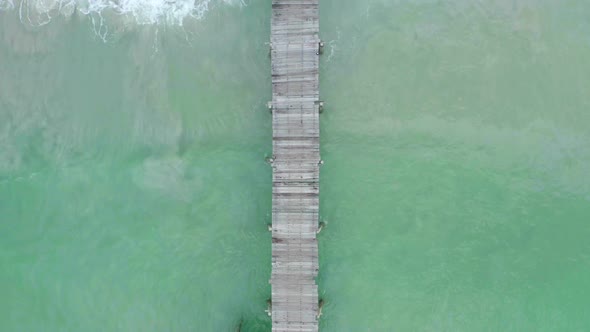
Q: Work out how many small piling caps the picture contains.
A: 10